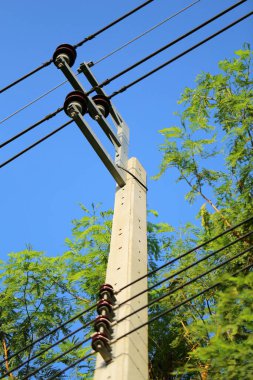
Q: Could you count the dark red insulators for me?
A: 7